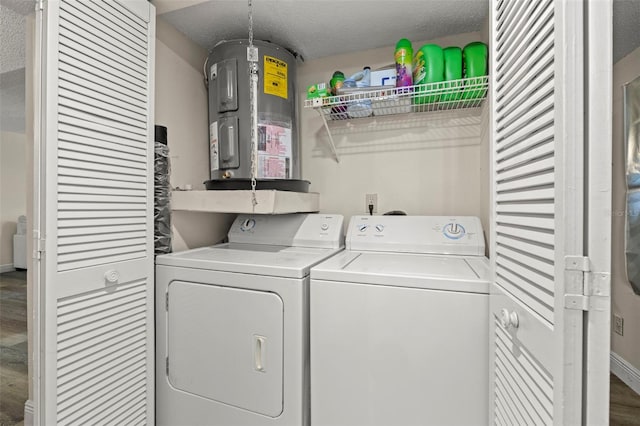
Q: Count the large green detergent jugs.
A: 3